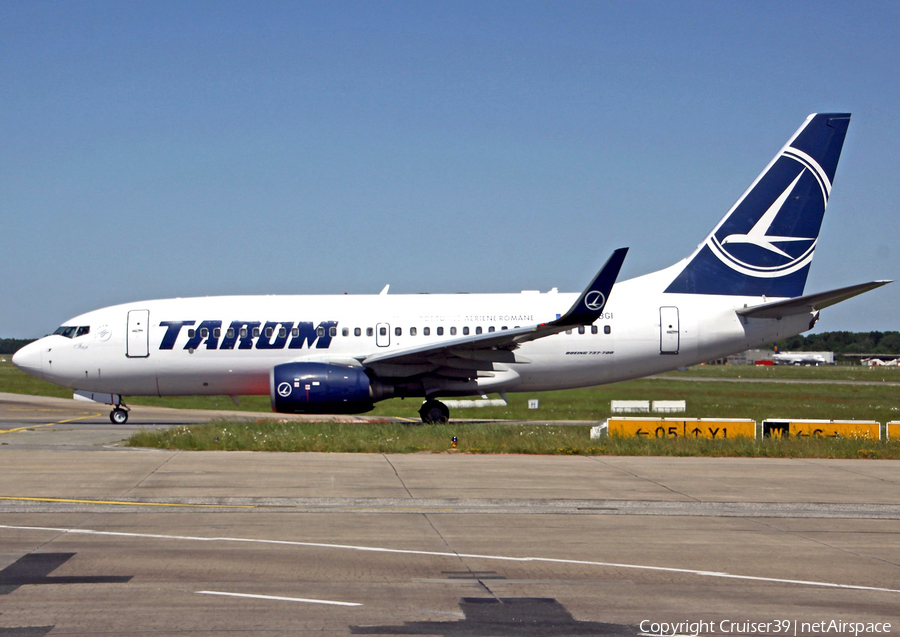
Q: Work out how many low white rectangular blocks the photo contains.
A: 2